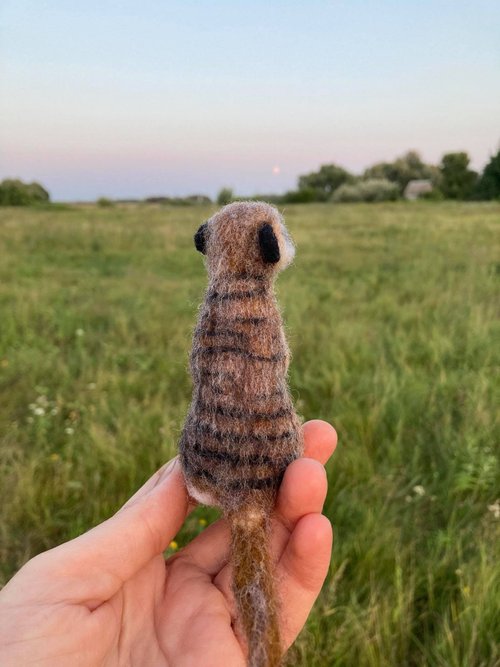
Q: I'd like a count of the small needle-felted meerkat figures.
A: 1